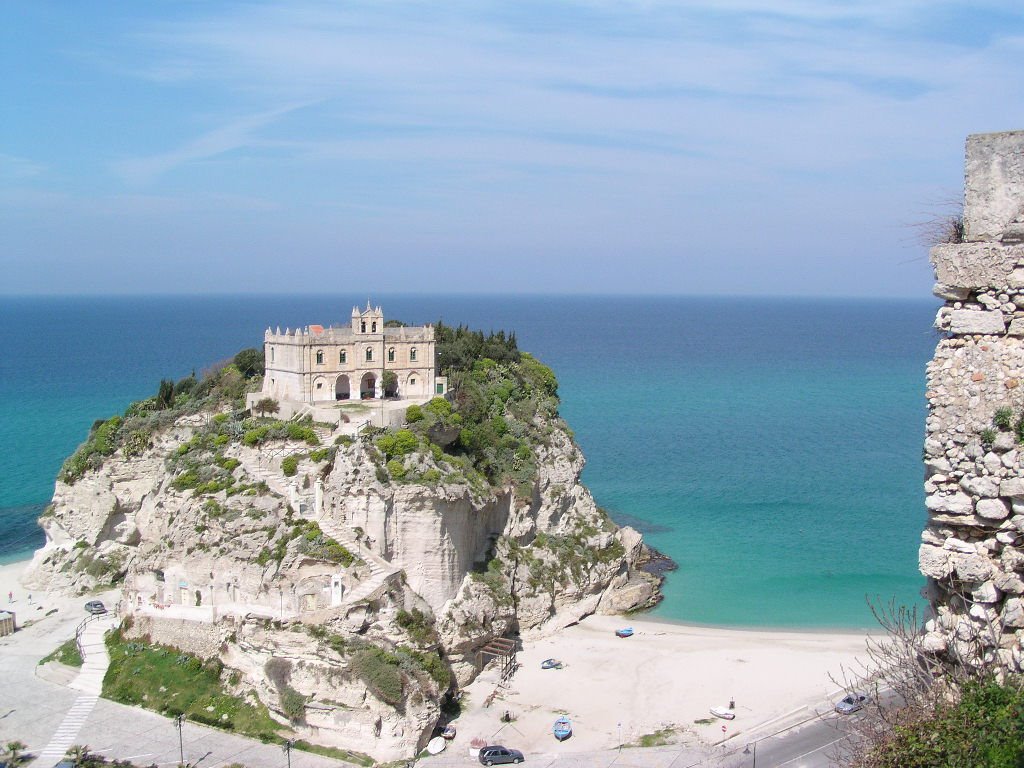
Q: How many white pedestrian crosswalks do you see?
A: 1